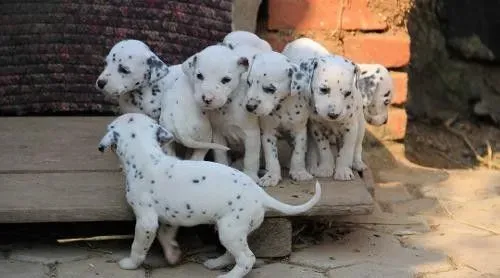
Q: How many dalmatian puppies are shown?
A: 6